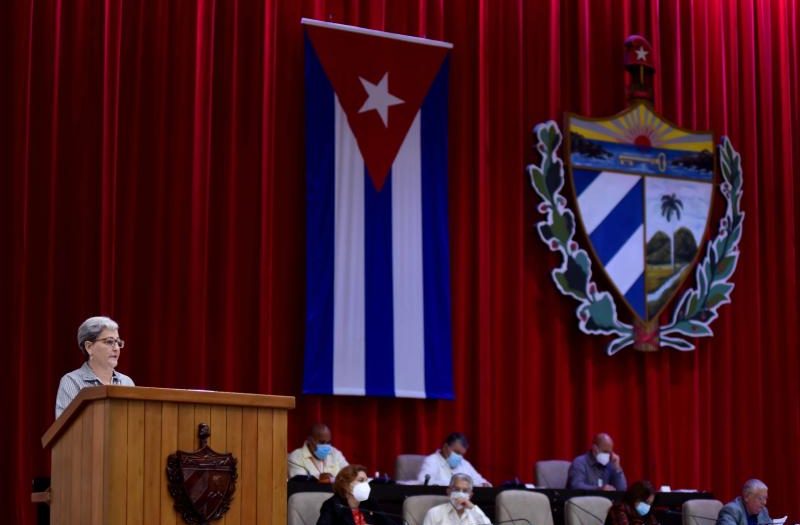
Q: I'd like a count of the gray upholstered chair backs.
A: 7